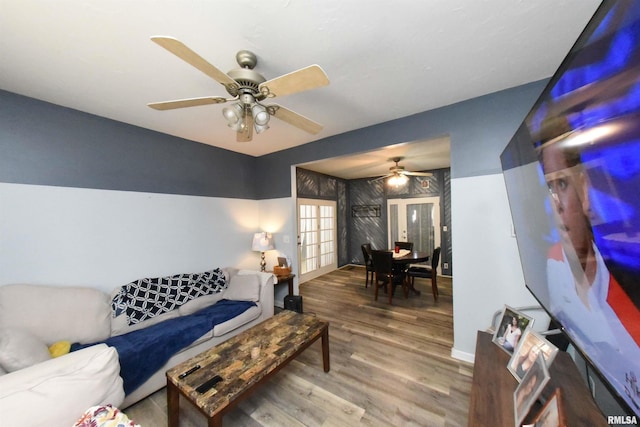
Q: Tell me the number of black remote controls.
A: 2